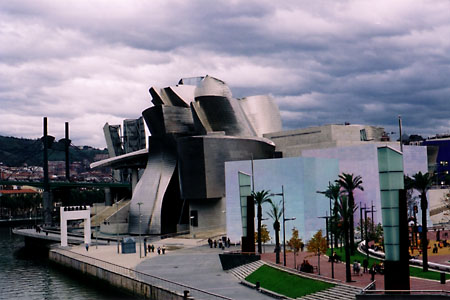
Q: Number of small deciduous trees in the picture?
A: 3